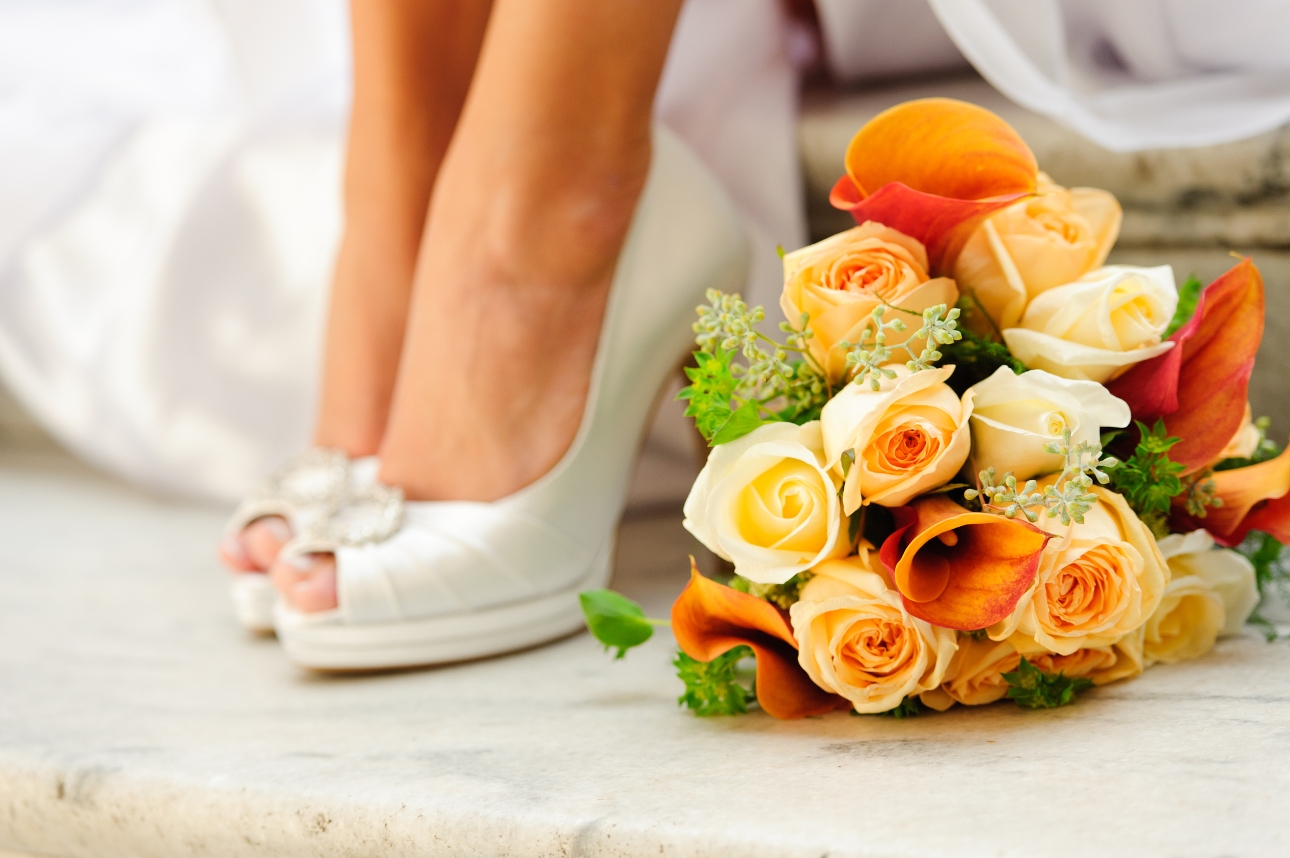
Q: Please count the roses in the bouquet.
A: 11